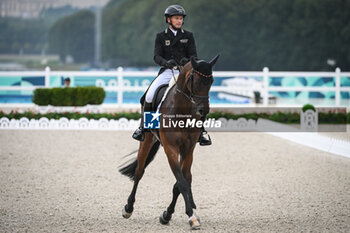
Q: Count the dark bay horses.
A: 1